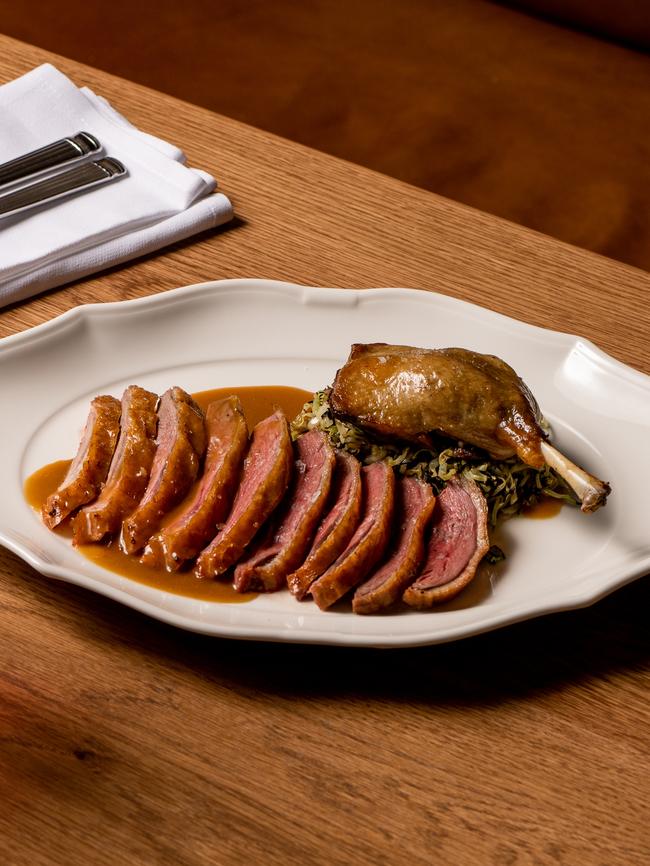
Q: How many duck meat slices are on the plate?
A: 10